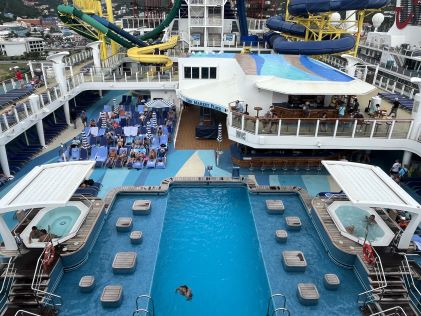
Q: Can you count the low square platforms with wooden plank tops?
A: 12